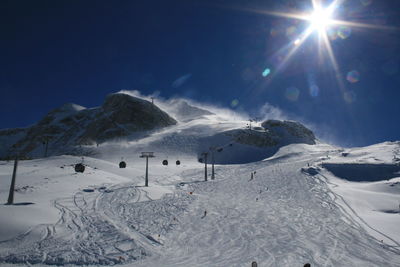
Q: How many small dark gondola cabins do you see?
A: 4